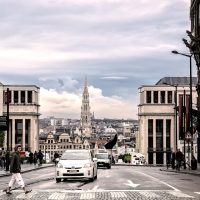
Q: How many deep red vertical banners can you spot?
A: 2